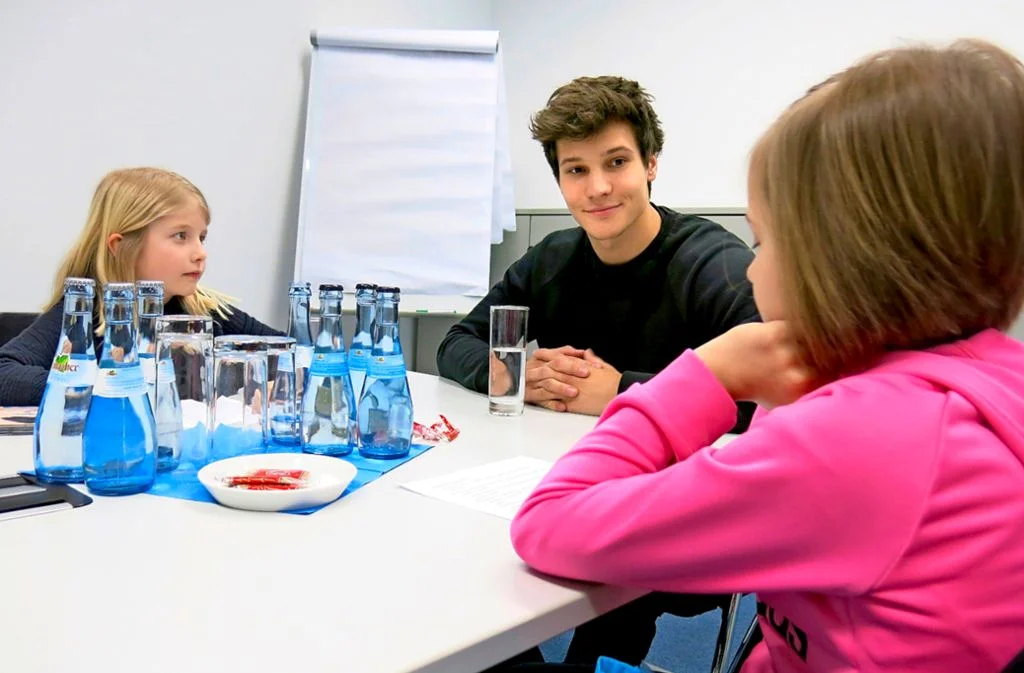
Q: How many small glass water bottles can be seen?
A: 7